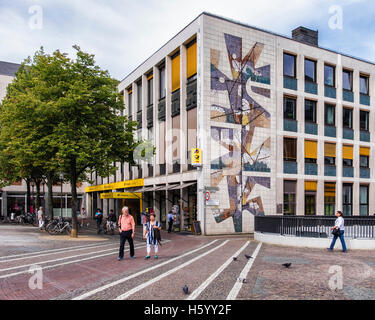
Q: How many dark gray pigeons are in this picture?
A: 4